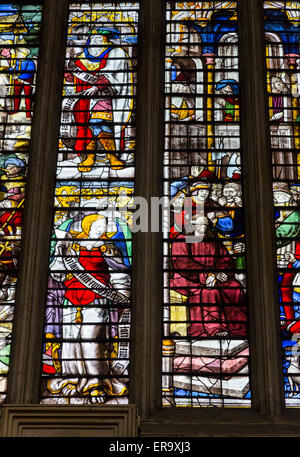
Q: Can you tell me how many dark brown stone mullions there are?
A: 3